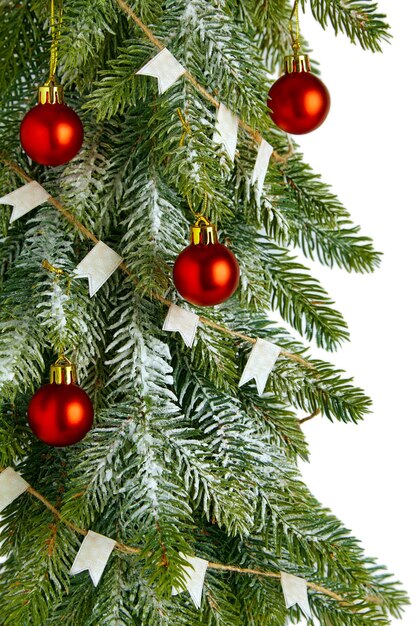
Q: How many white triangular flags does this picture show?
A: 11